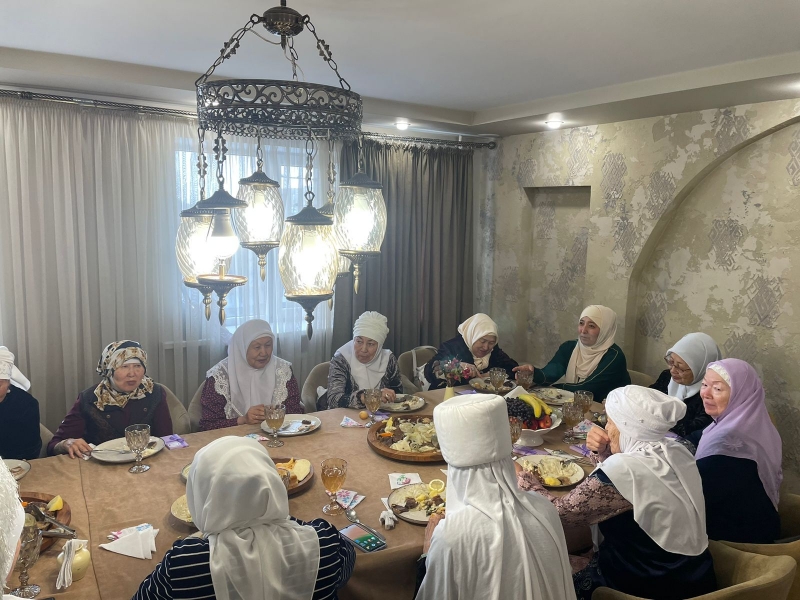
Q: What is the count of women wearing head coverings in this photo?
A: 12